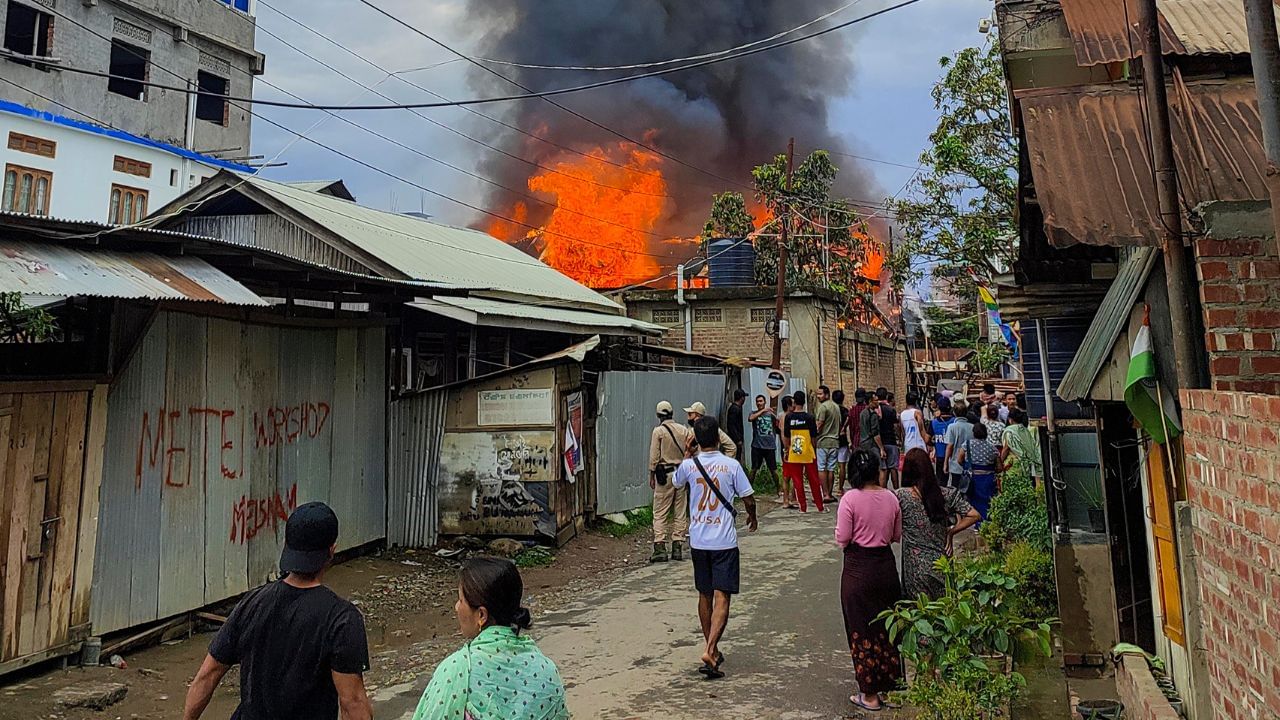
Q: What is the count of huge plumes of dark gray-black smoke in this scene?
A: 1